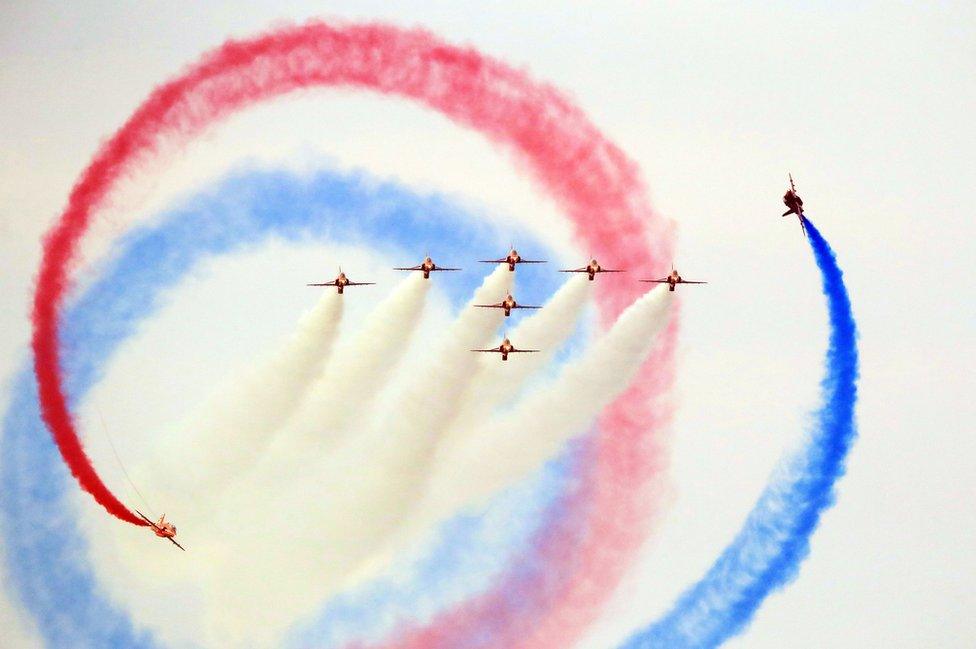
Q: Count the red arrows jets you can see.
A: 9